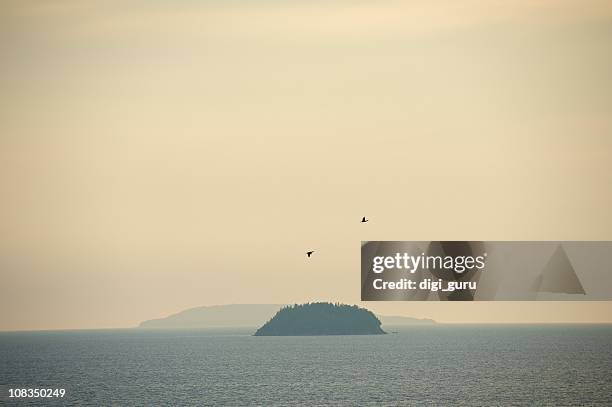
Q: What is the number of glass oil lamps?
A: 0